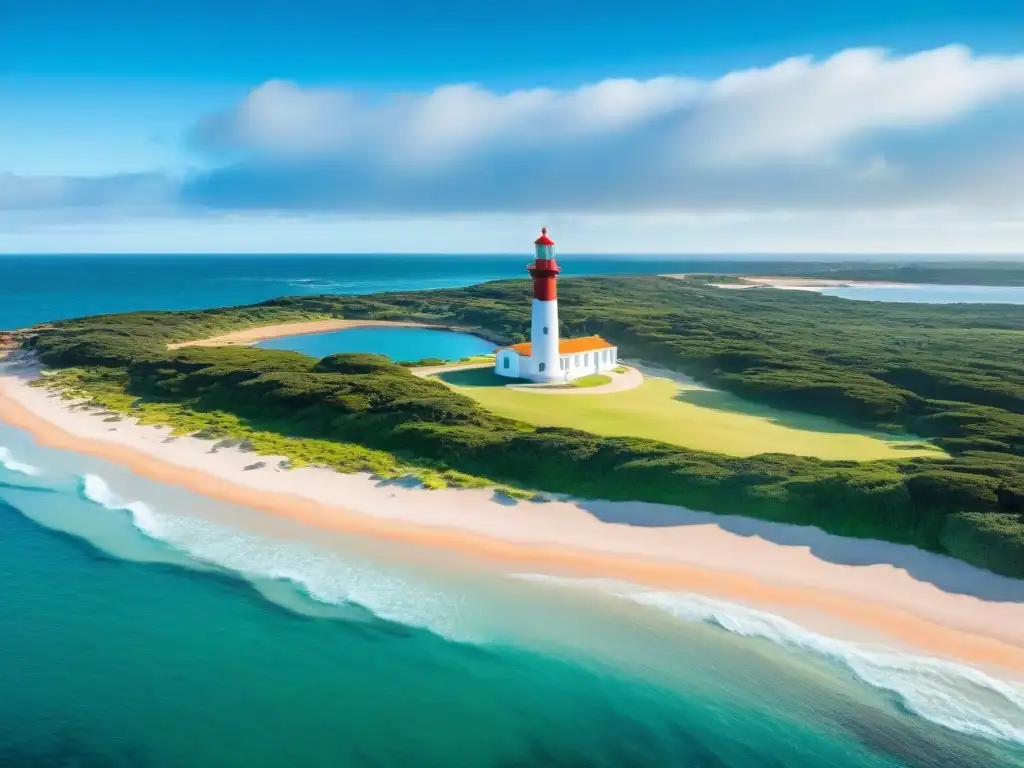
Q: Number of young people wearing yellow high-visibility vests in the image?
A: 0